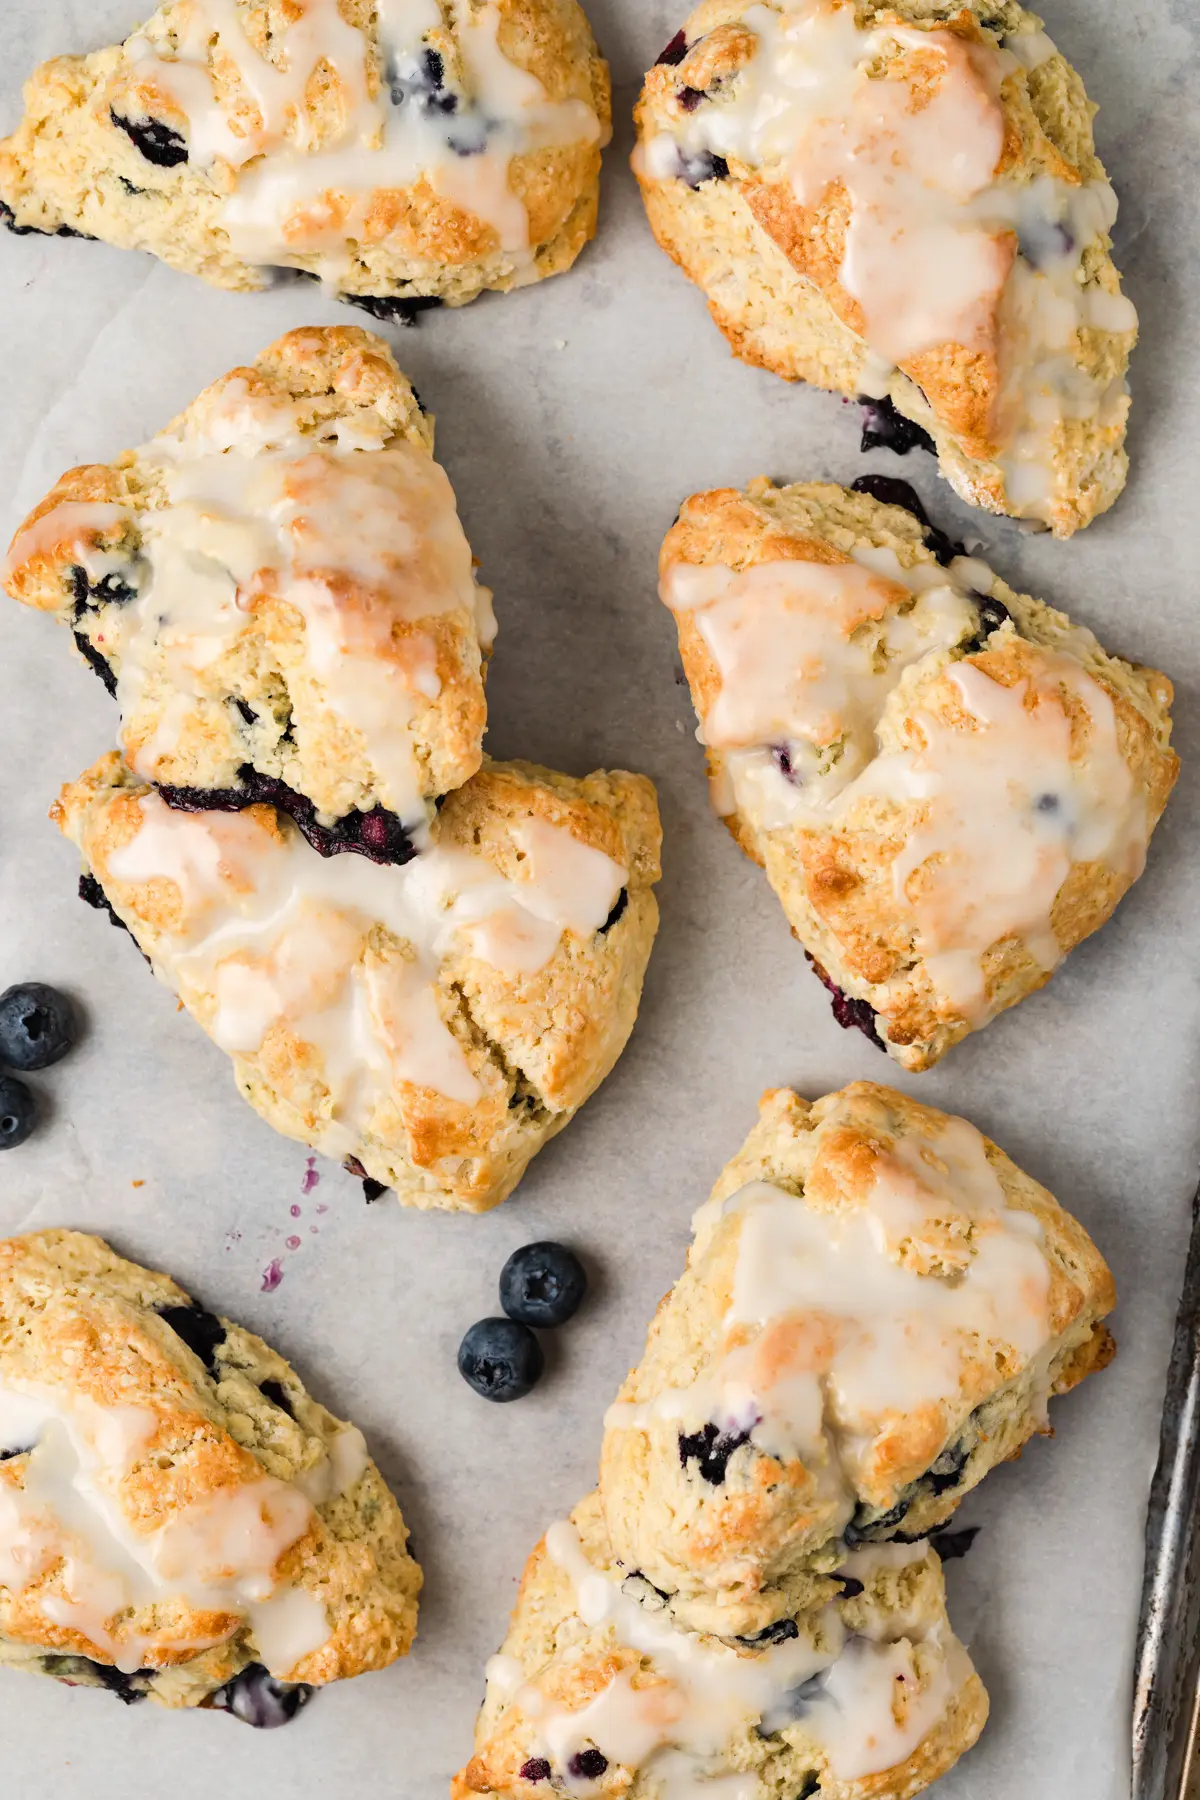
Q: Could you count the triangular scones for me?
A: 8